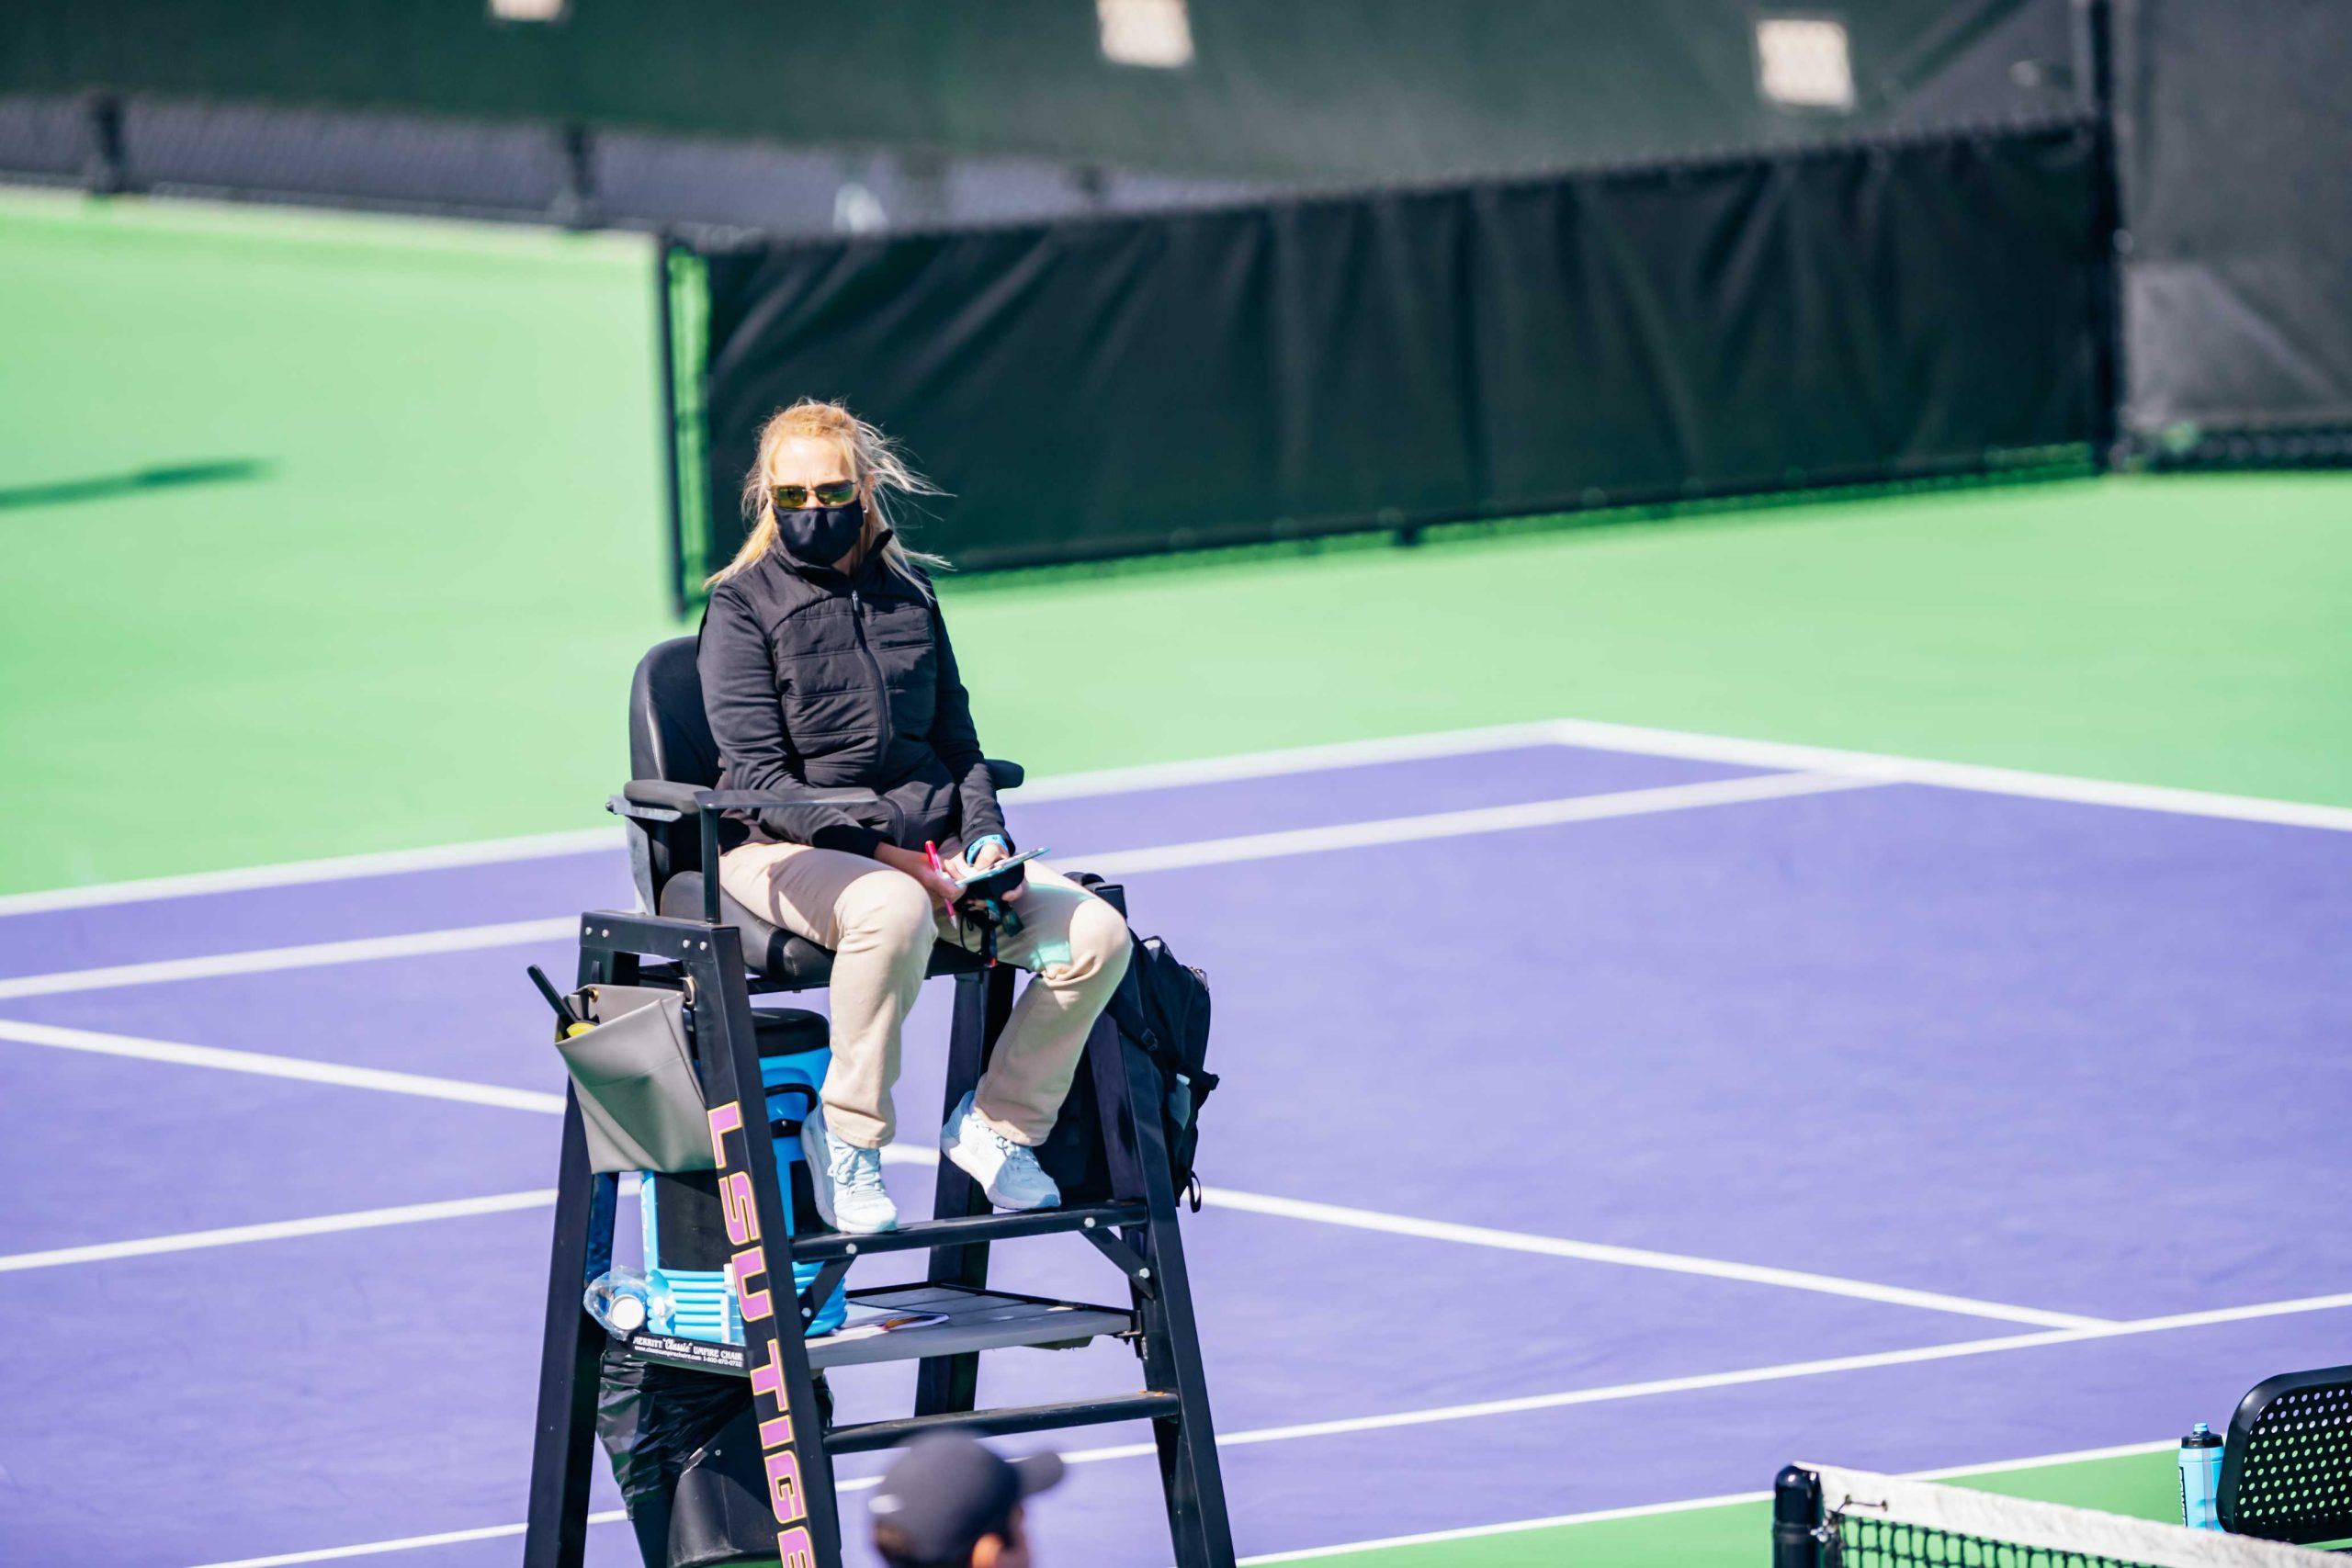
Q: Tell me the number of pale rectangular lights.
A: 3